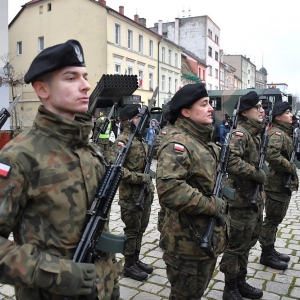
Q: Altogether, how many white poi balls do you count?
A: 0